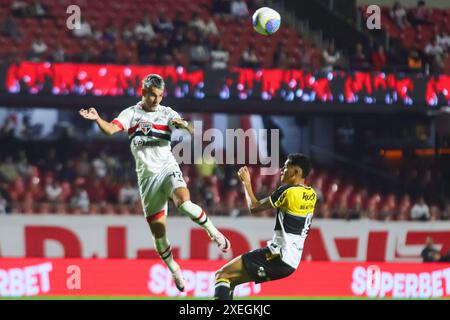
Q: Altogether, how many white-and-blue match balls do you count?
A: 1